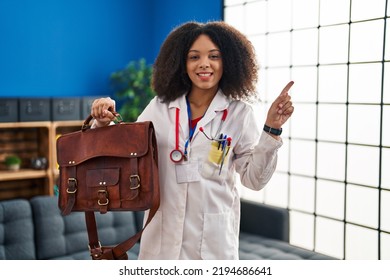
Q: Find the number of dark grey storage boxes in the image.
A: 4